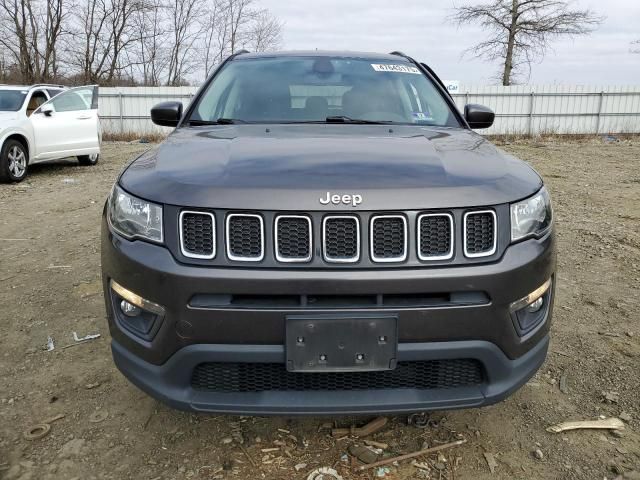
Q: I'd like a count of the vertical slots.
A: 7